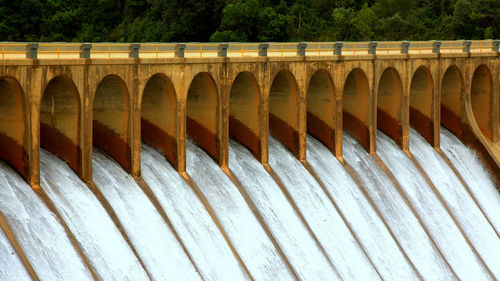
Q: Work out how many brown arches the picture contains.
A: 13